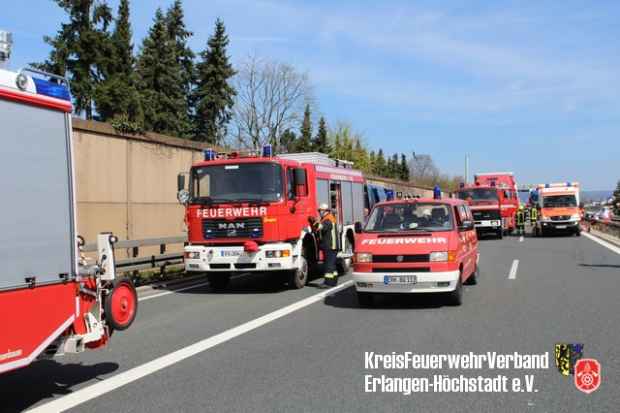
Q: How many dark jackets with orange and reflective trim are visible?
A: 1